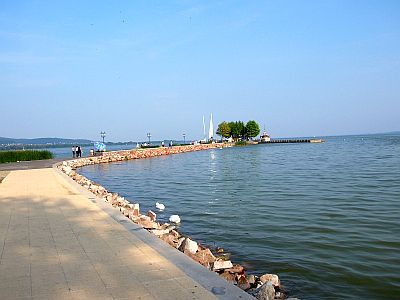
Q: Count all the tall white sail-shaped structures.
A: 2